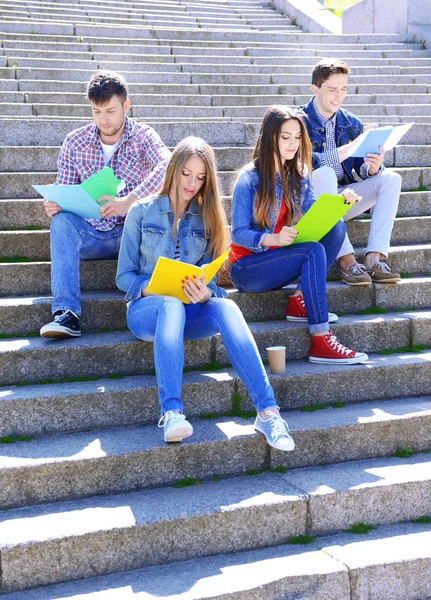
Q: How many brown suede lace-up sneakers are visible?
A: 2